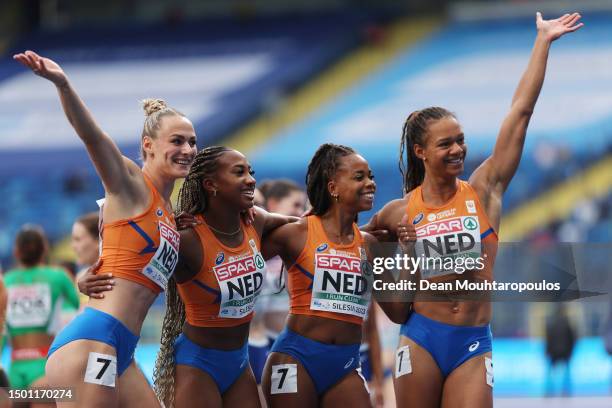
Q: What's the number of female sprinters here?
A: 4